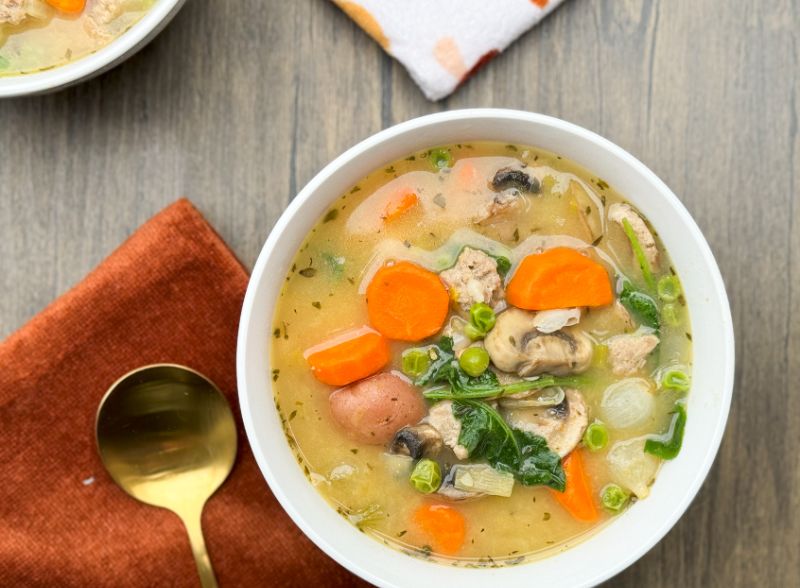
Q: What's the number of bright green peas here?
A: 11